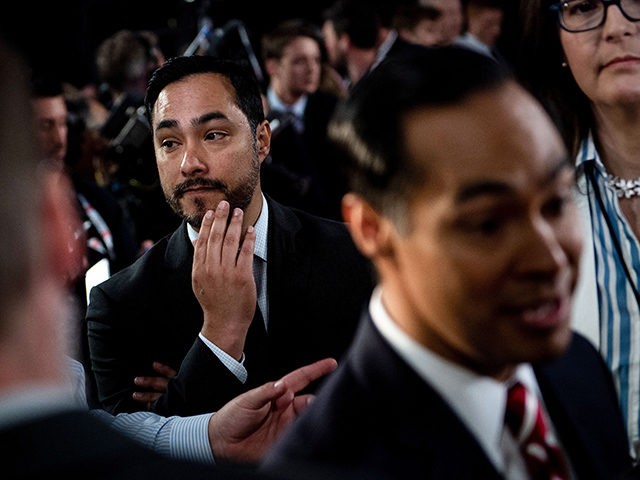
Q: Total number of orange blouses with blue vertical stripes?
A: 0